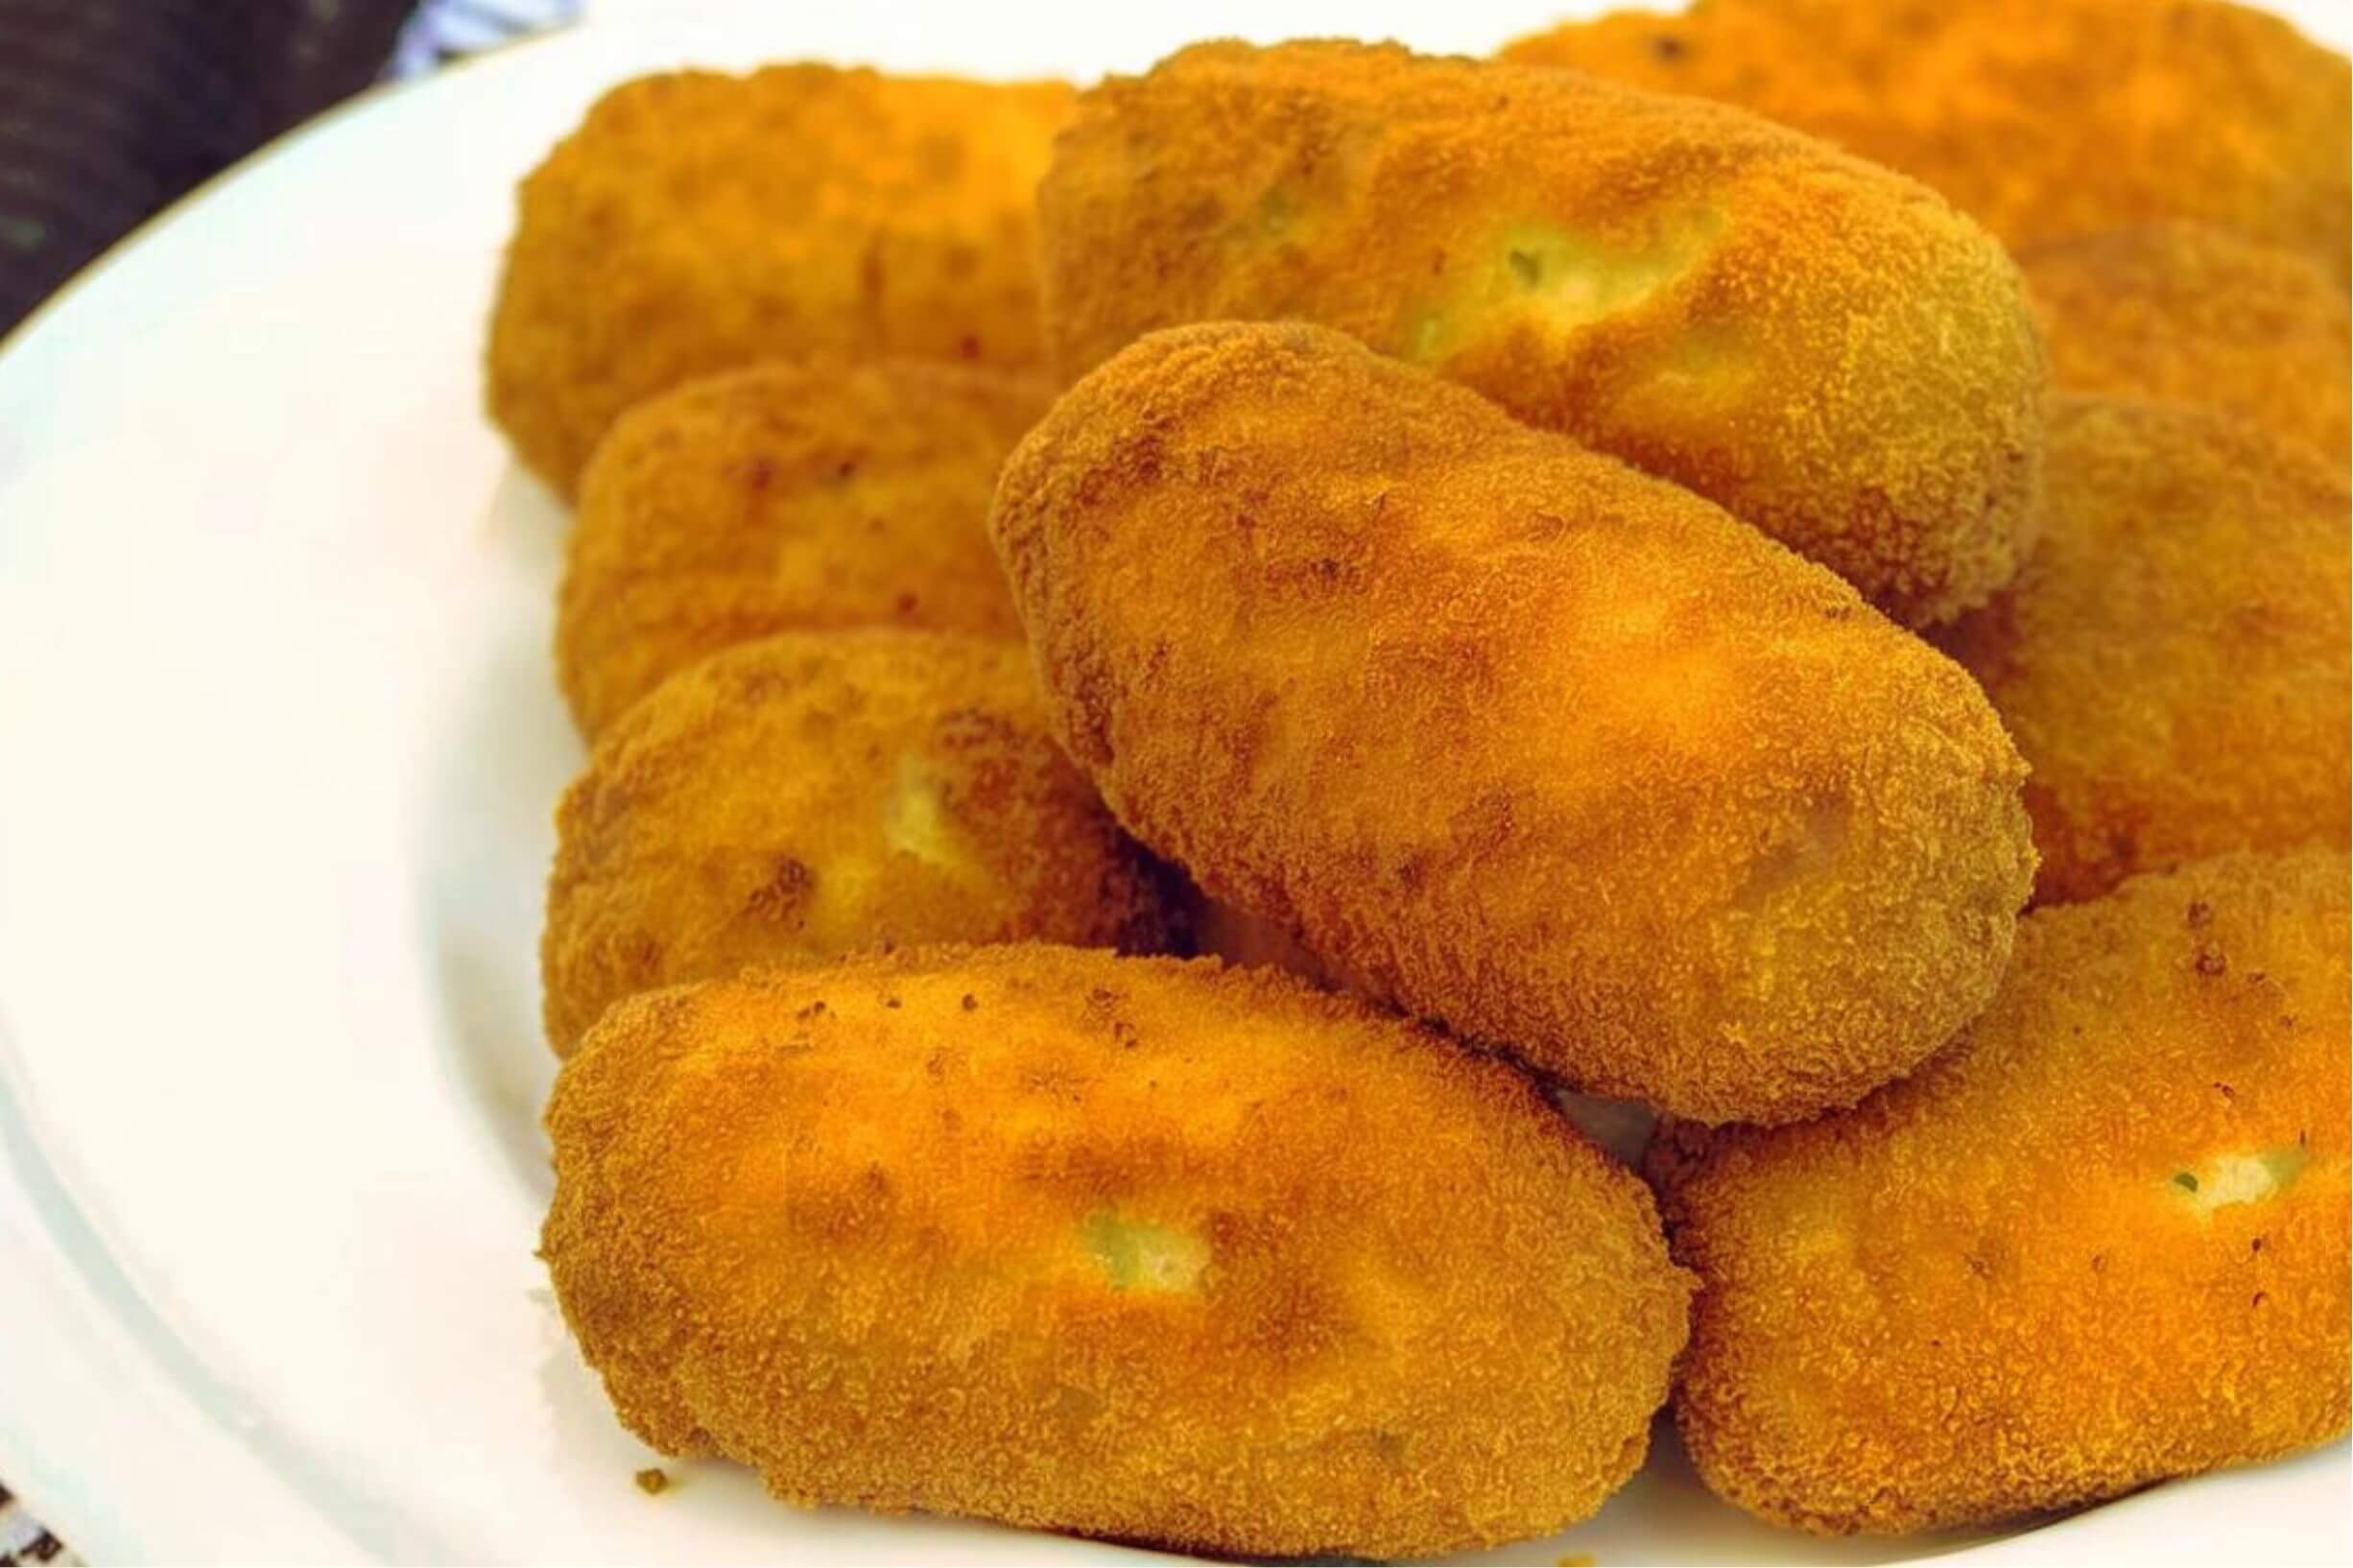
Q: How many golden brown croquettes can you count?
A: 10